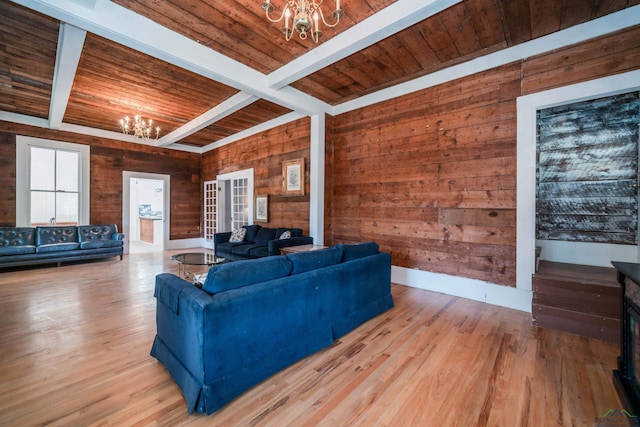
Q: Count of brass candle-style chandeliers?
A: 2